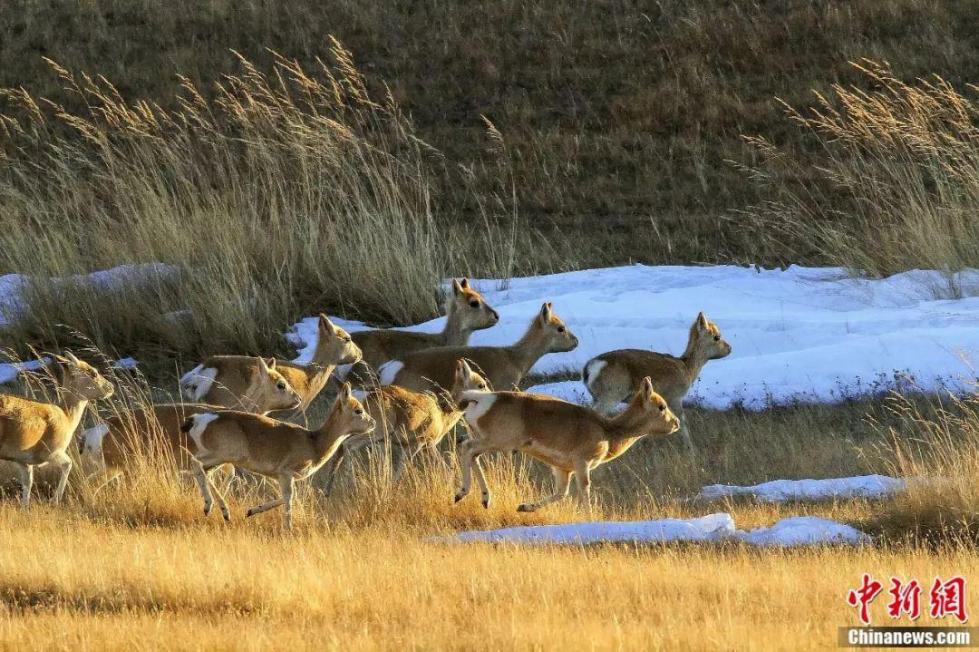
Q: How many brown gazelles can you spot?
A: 9